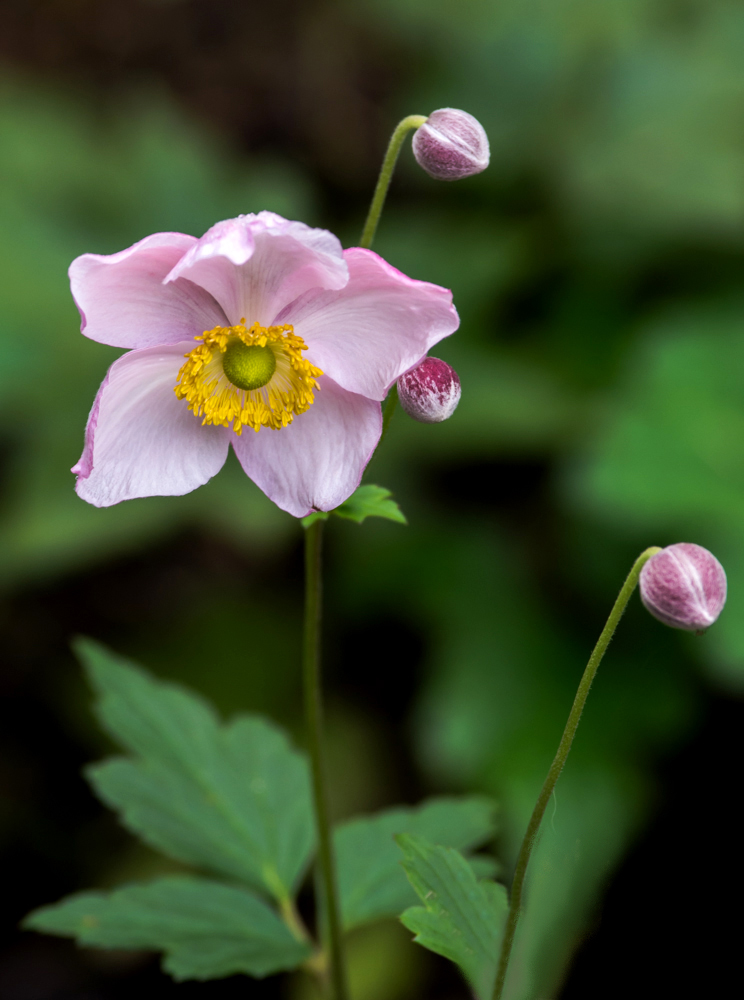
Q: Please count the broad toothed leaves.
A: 4